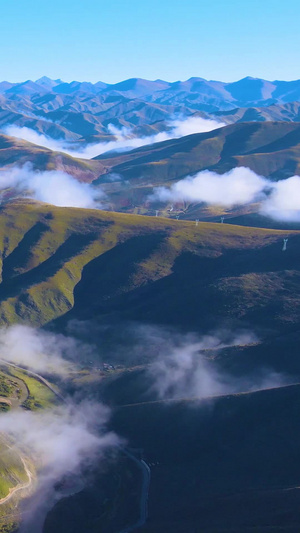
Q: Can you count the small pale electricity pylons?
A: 5